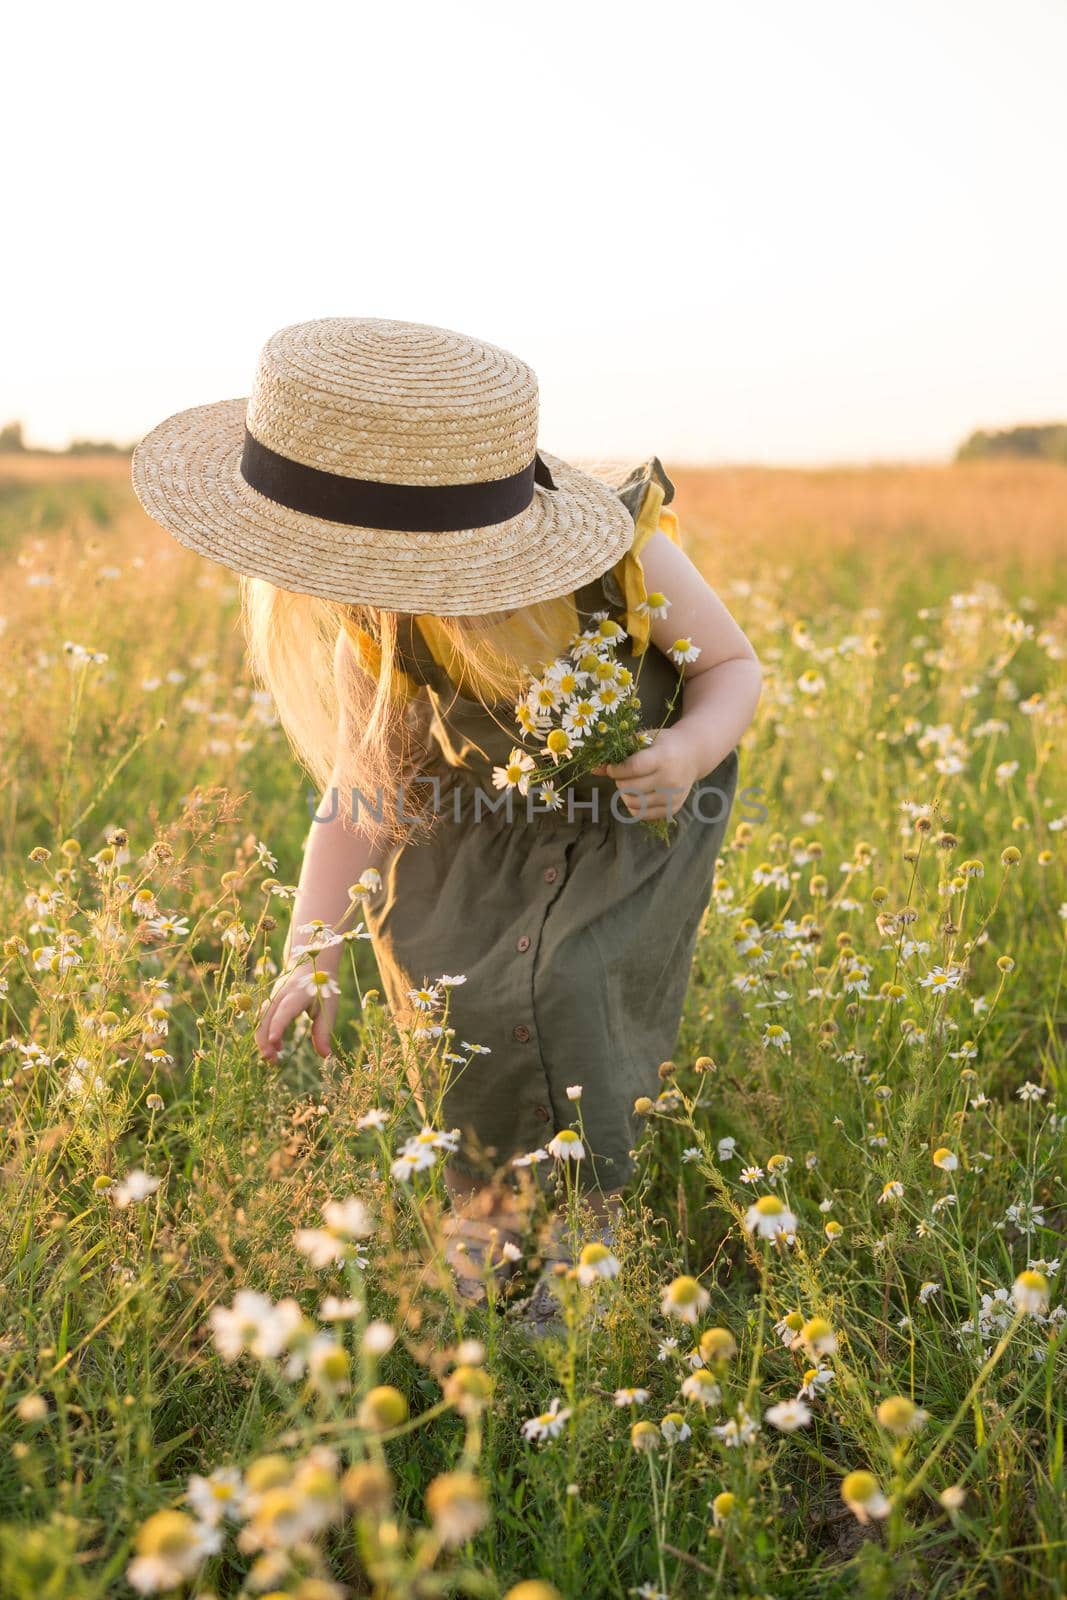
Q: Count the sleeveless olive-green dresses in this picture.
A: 1